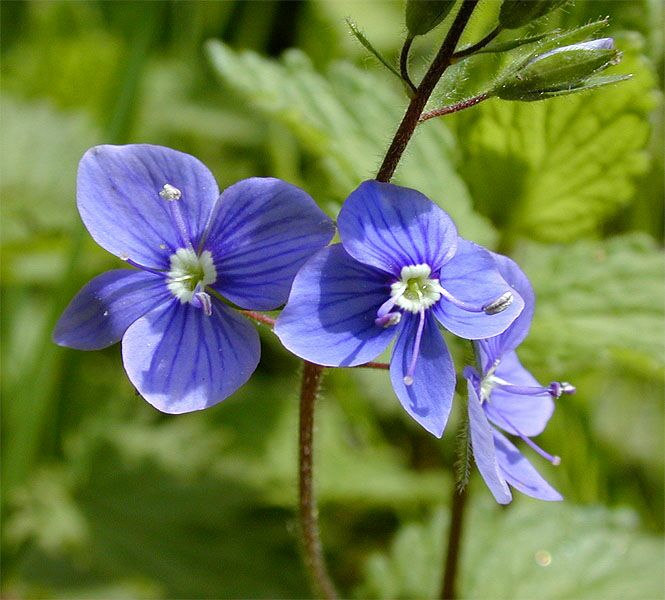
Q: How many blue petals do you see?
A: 12